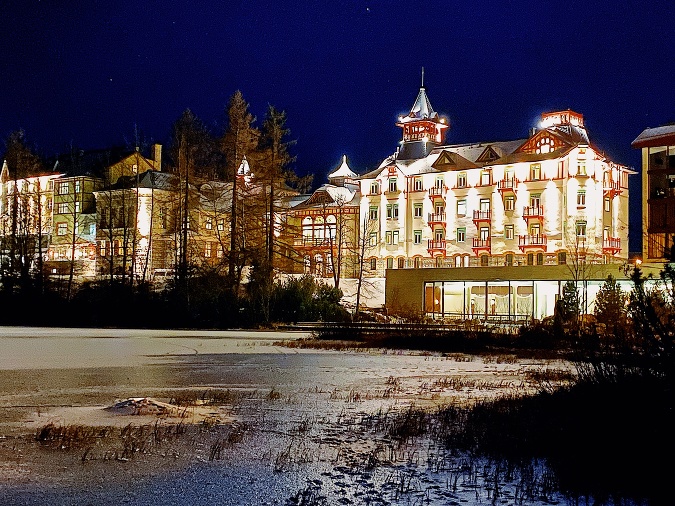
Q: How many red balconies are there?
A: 10